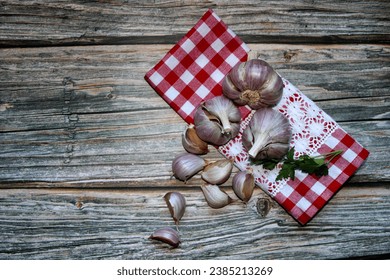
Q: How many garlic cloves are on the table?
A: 7